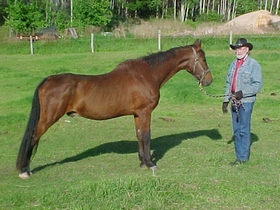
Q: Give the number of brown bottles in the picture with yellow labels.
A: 0